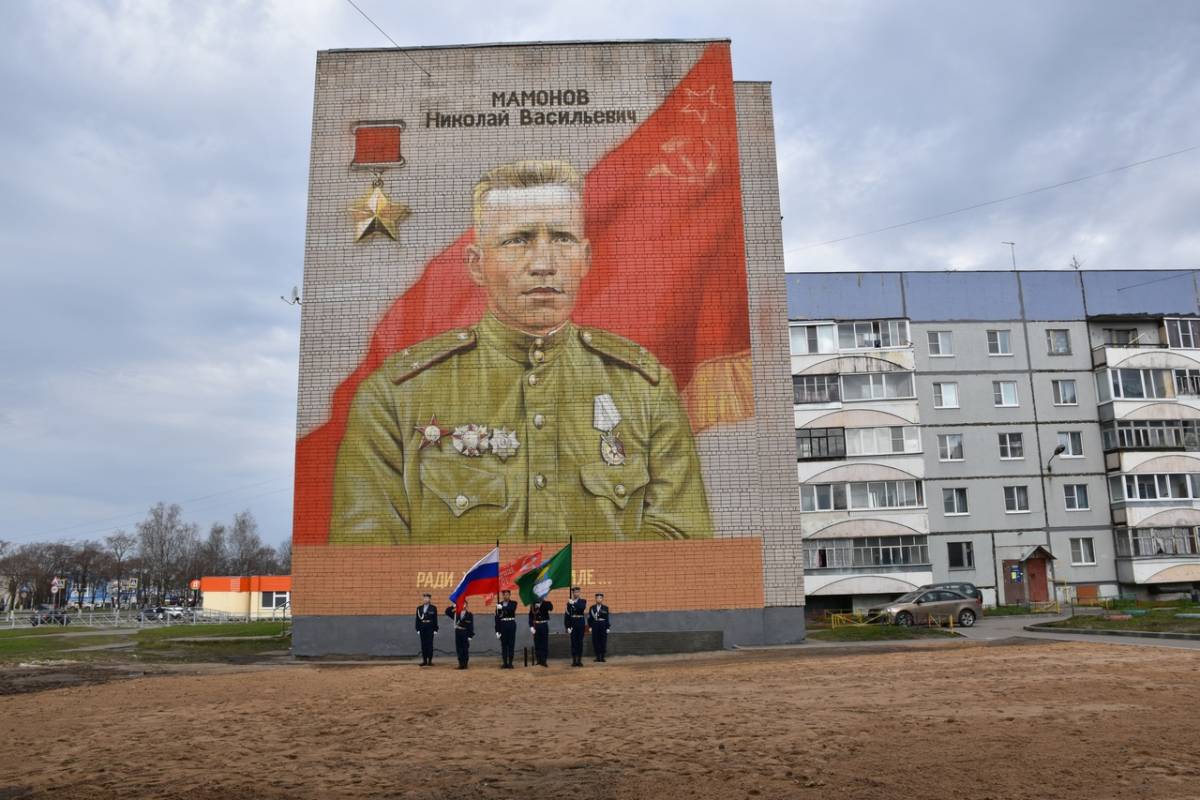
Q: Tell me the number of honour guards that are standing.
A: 6